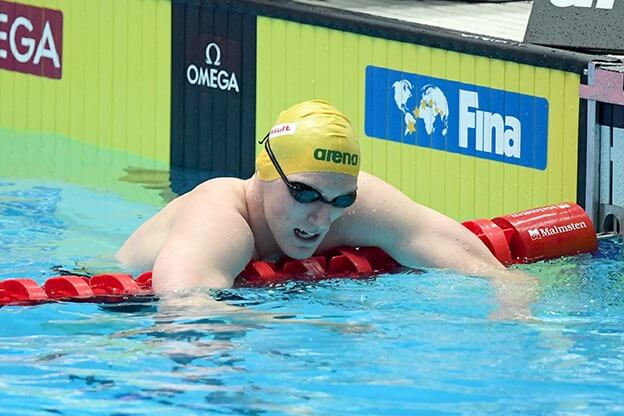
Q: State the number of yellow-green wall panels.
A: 2